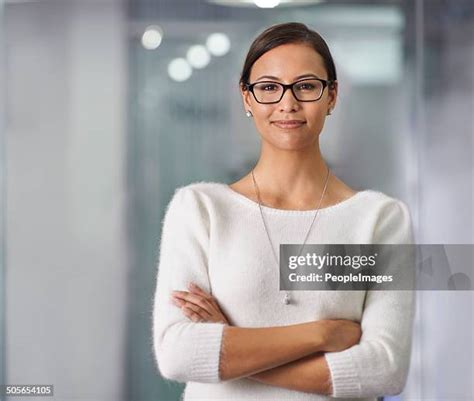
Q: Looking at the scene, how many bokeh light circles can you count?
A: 4